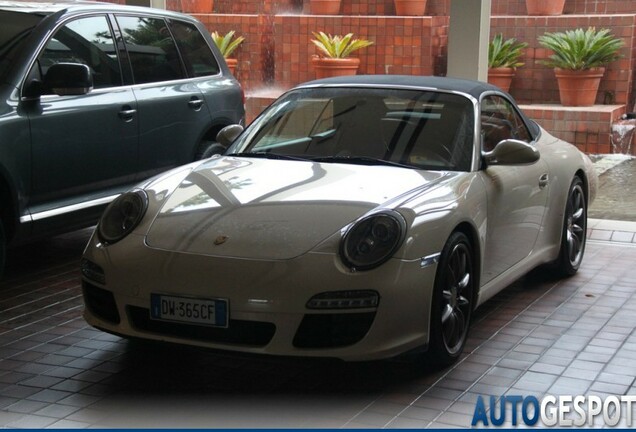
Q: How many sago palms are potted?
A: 4